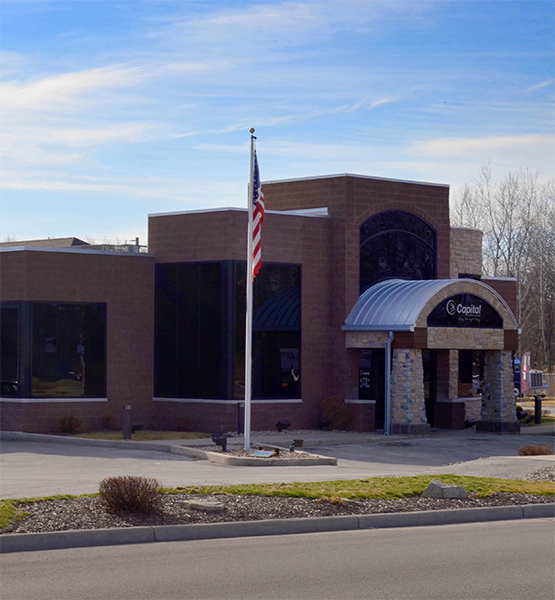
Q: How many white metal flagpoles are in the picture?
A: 1